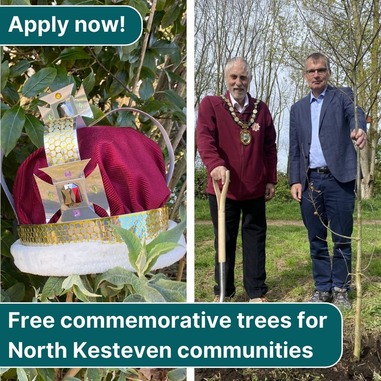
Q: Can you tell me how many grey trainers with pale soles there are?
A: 2